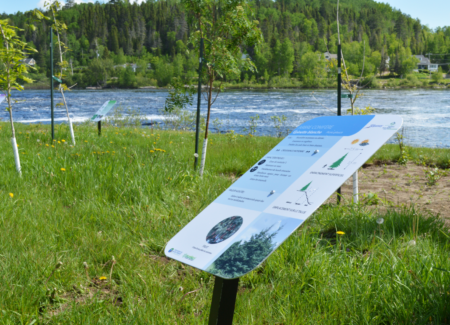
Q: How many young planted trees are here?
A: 4